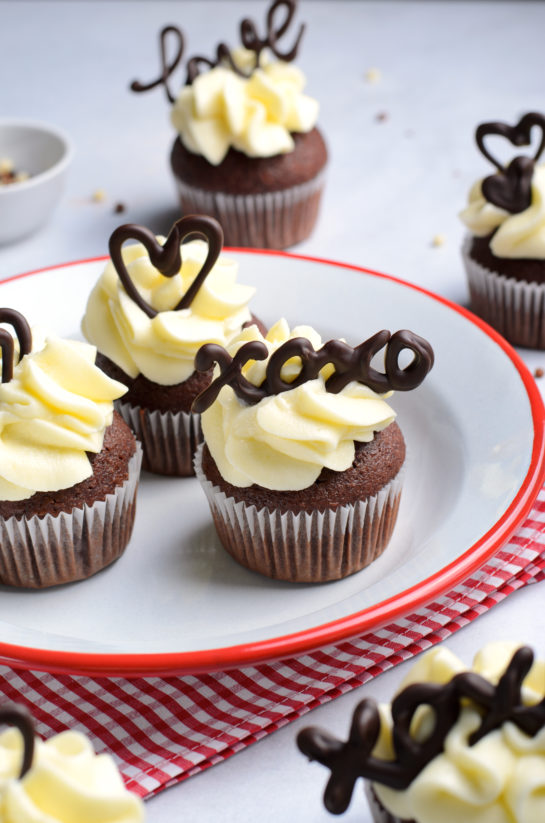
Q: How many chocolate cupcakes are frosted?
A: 7